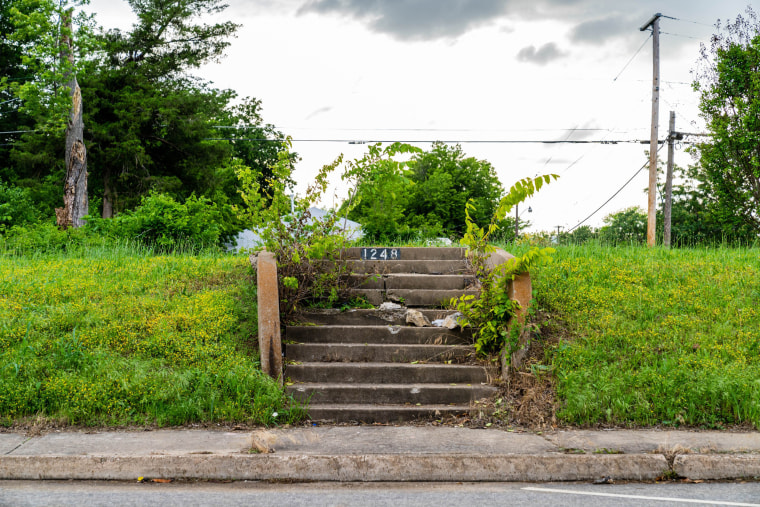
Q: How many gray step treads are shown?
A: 10